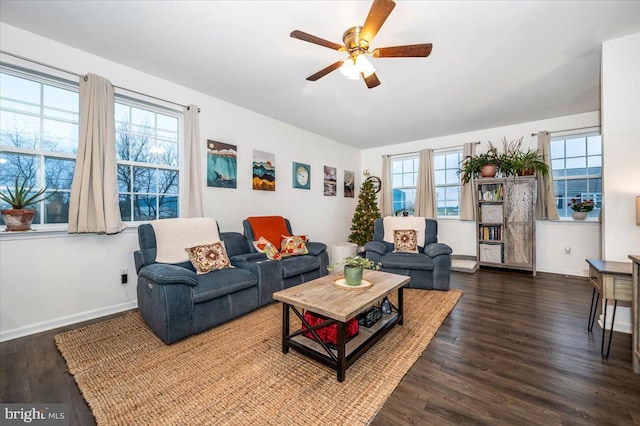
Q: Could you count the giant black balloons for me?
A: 0